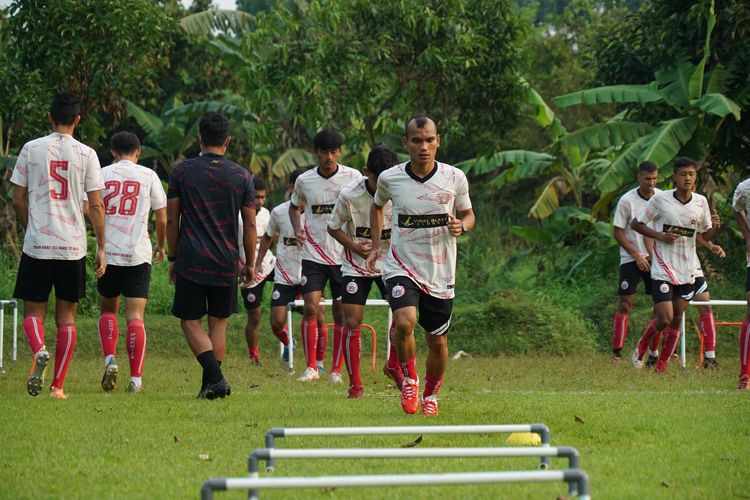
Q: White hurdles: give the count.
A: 6